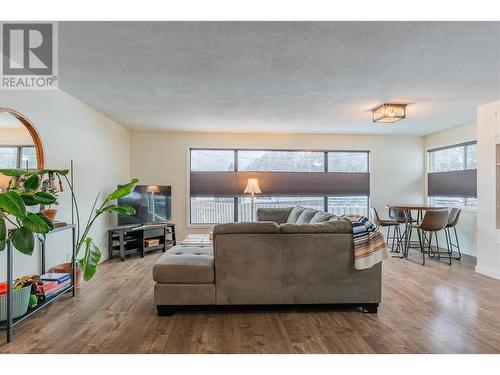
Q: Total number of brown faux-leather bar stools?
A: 4